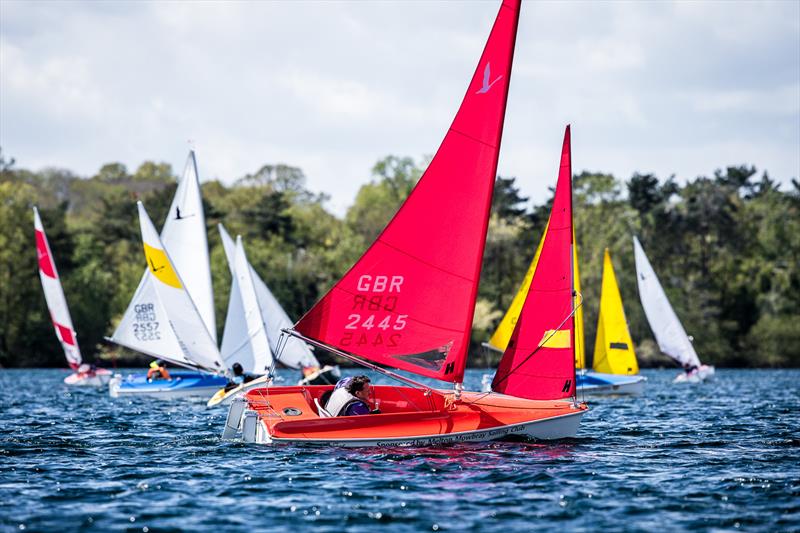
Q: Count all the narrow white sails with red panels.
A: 1